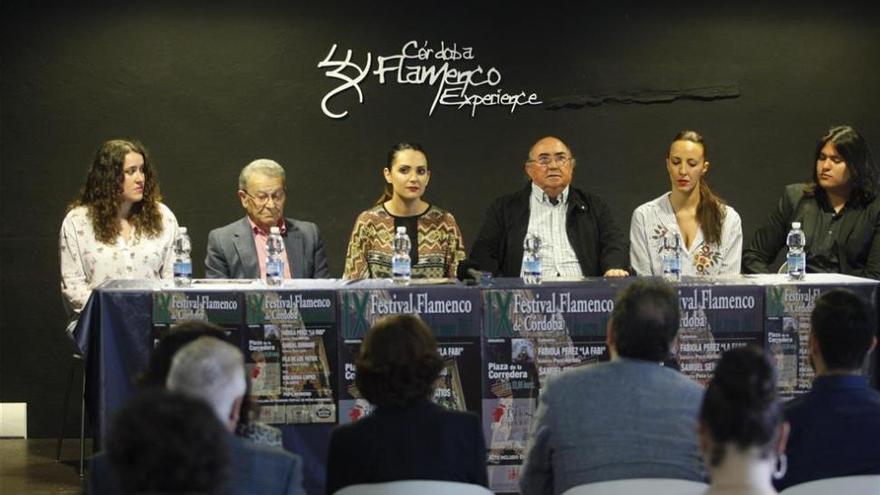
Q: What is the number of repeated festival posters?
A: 6